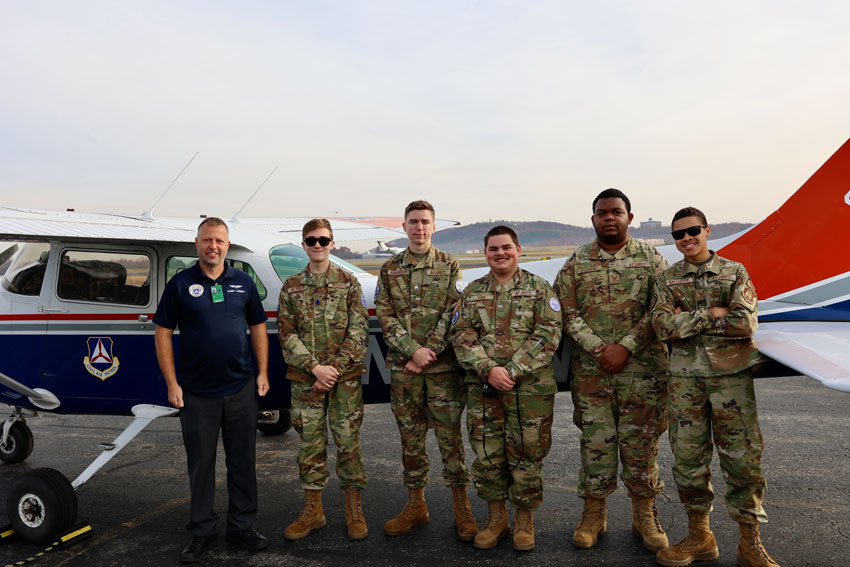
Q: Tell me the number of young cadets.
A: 5